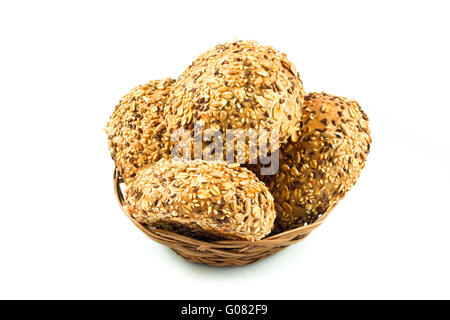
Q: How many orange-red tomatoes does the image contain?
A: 0